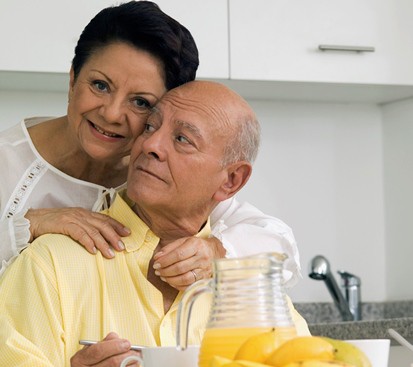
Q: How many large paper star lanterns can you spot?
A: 0